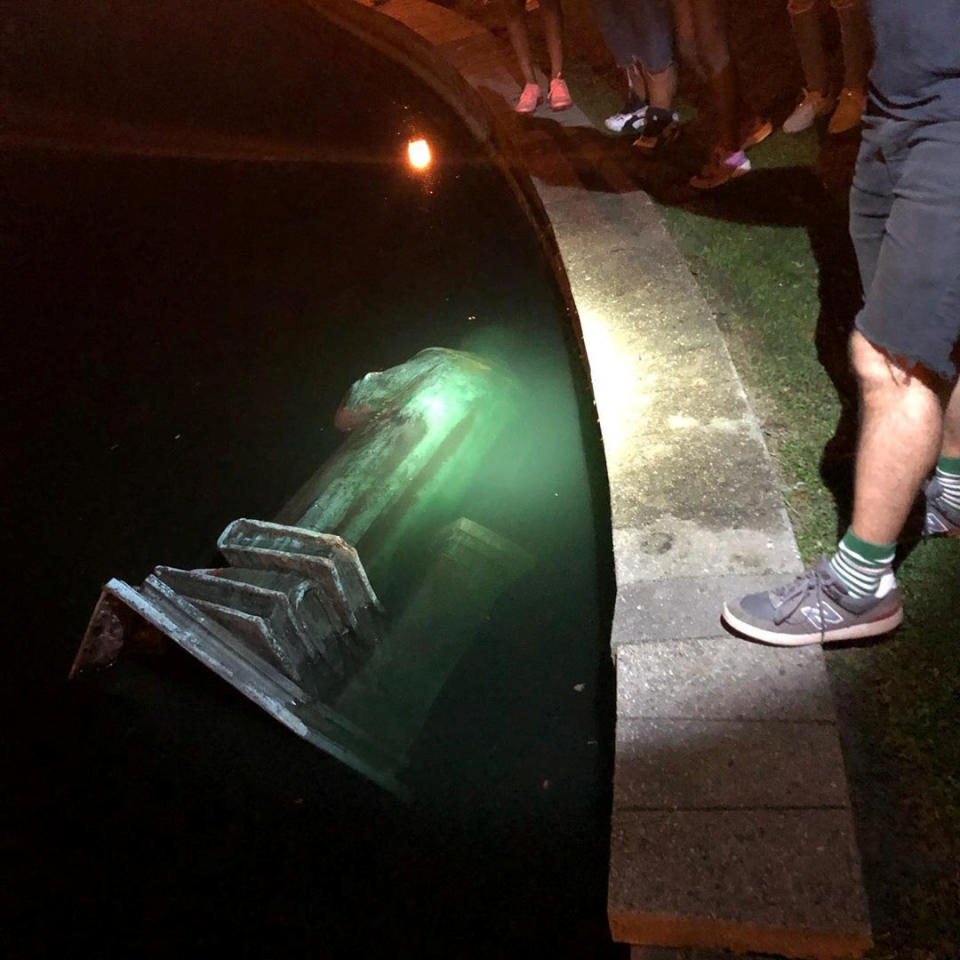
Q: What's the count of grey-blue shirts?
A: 1